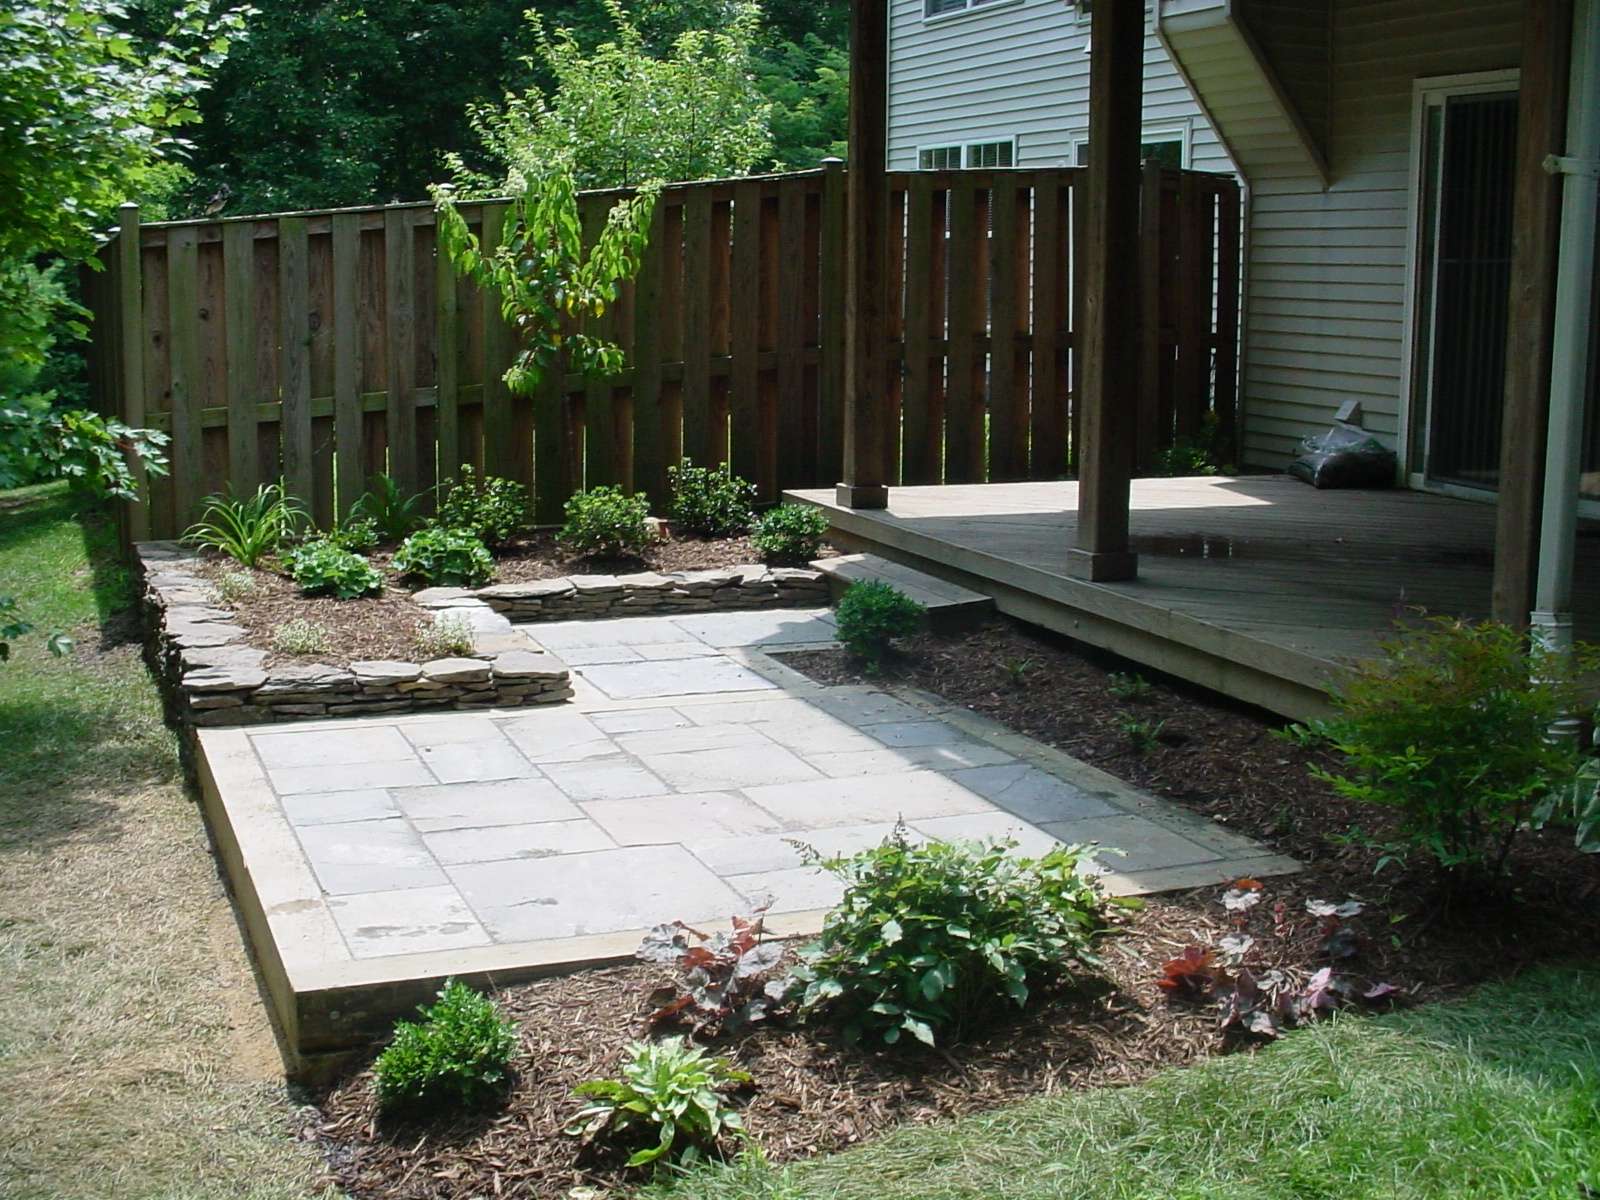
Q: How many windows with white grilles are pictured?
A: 2